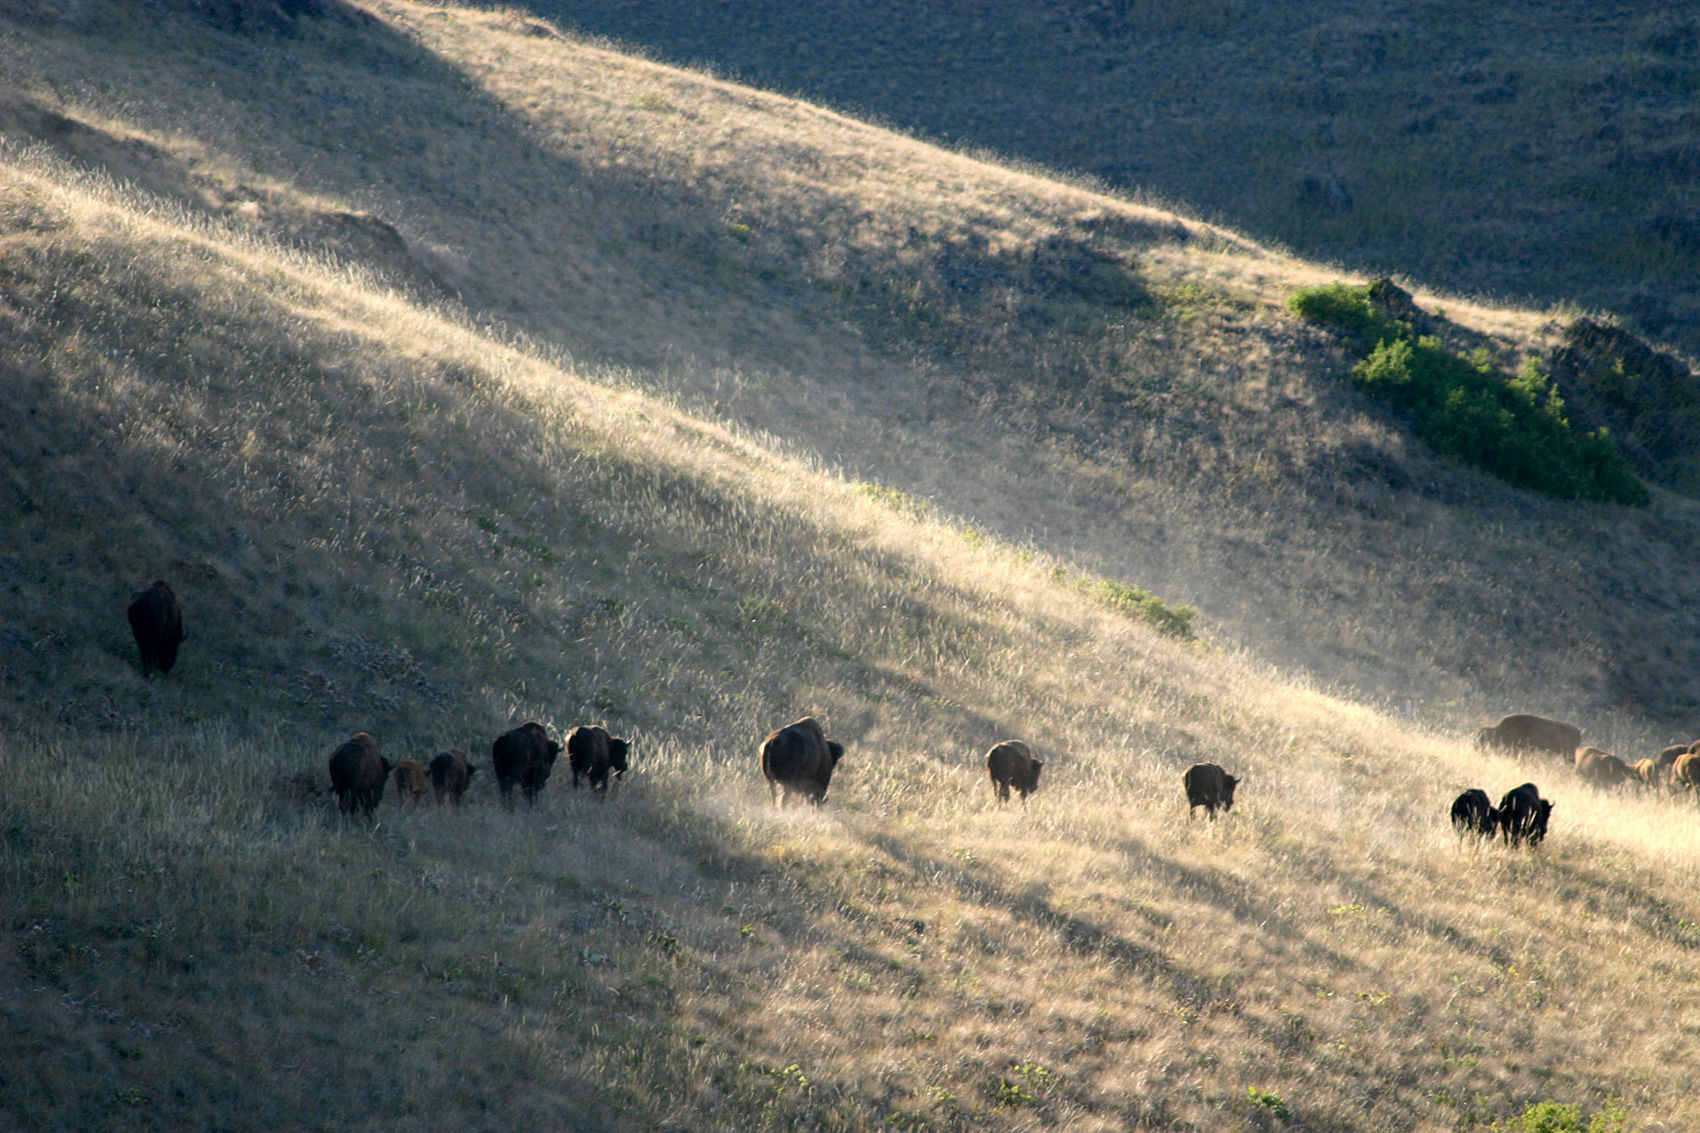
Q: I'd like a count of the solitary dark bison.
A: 1